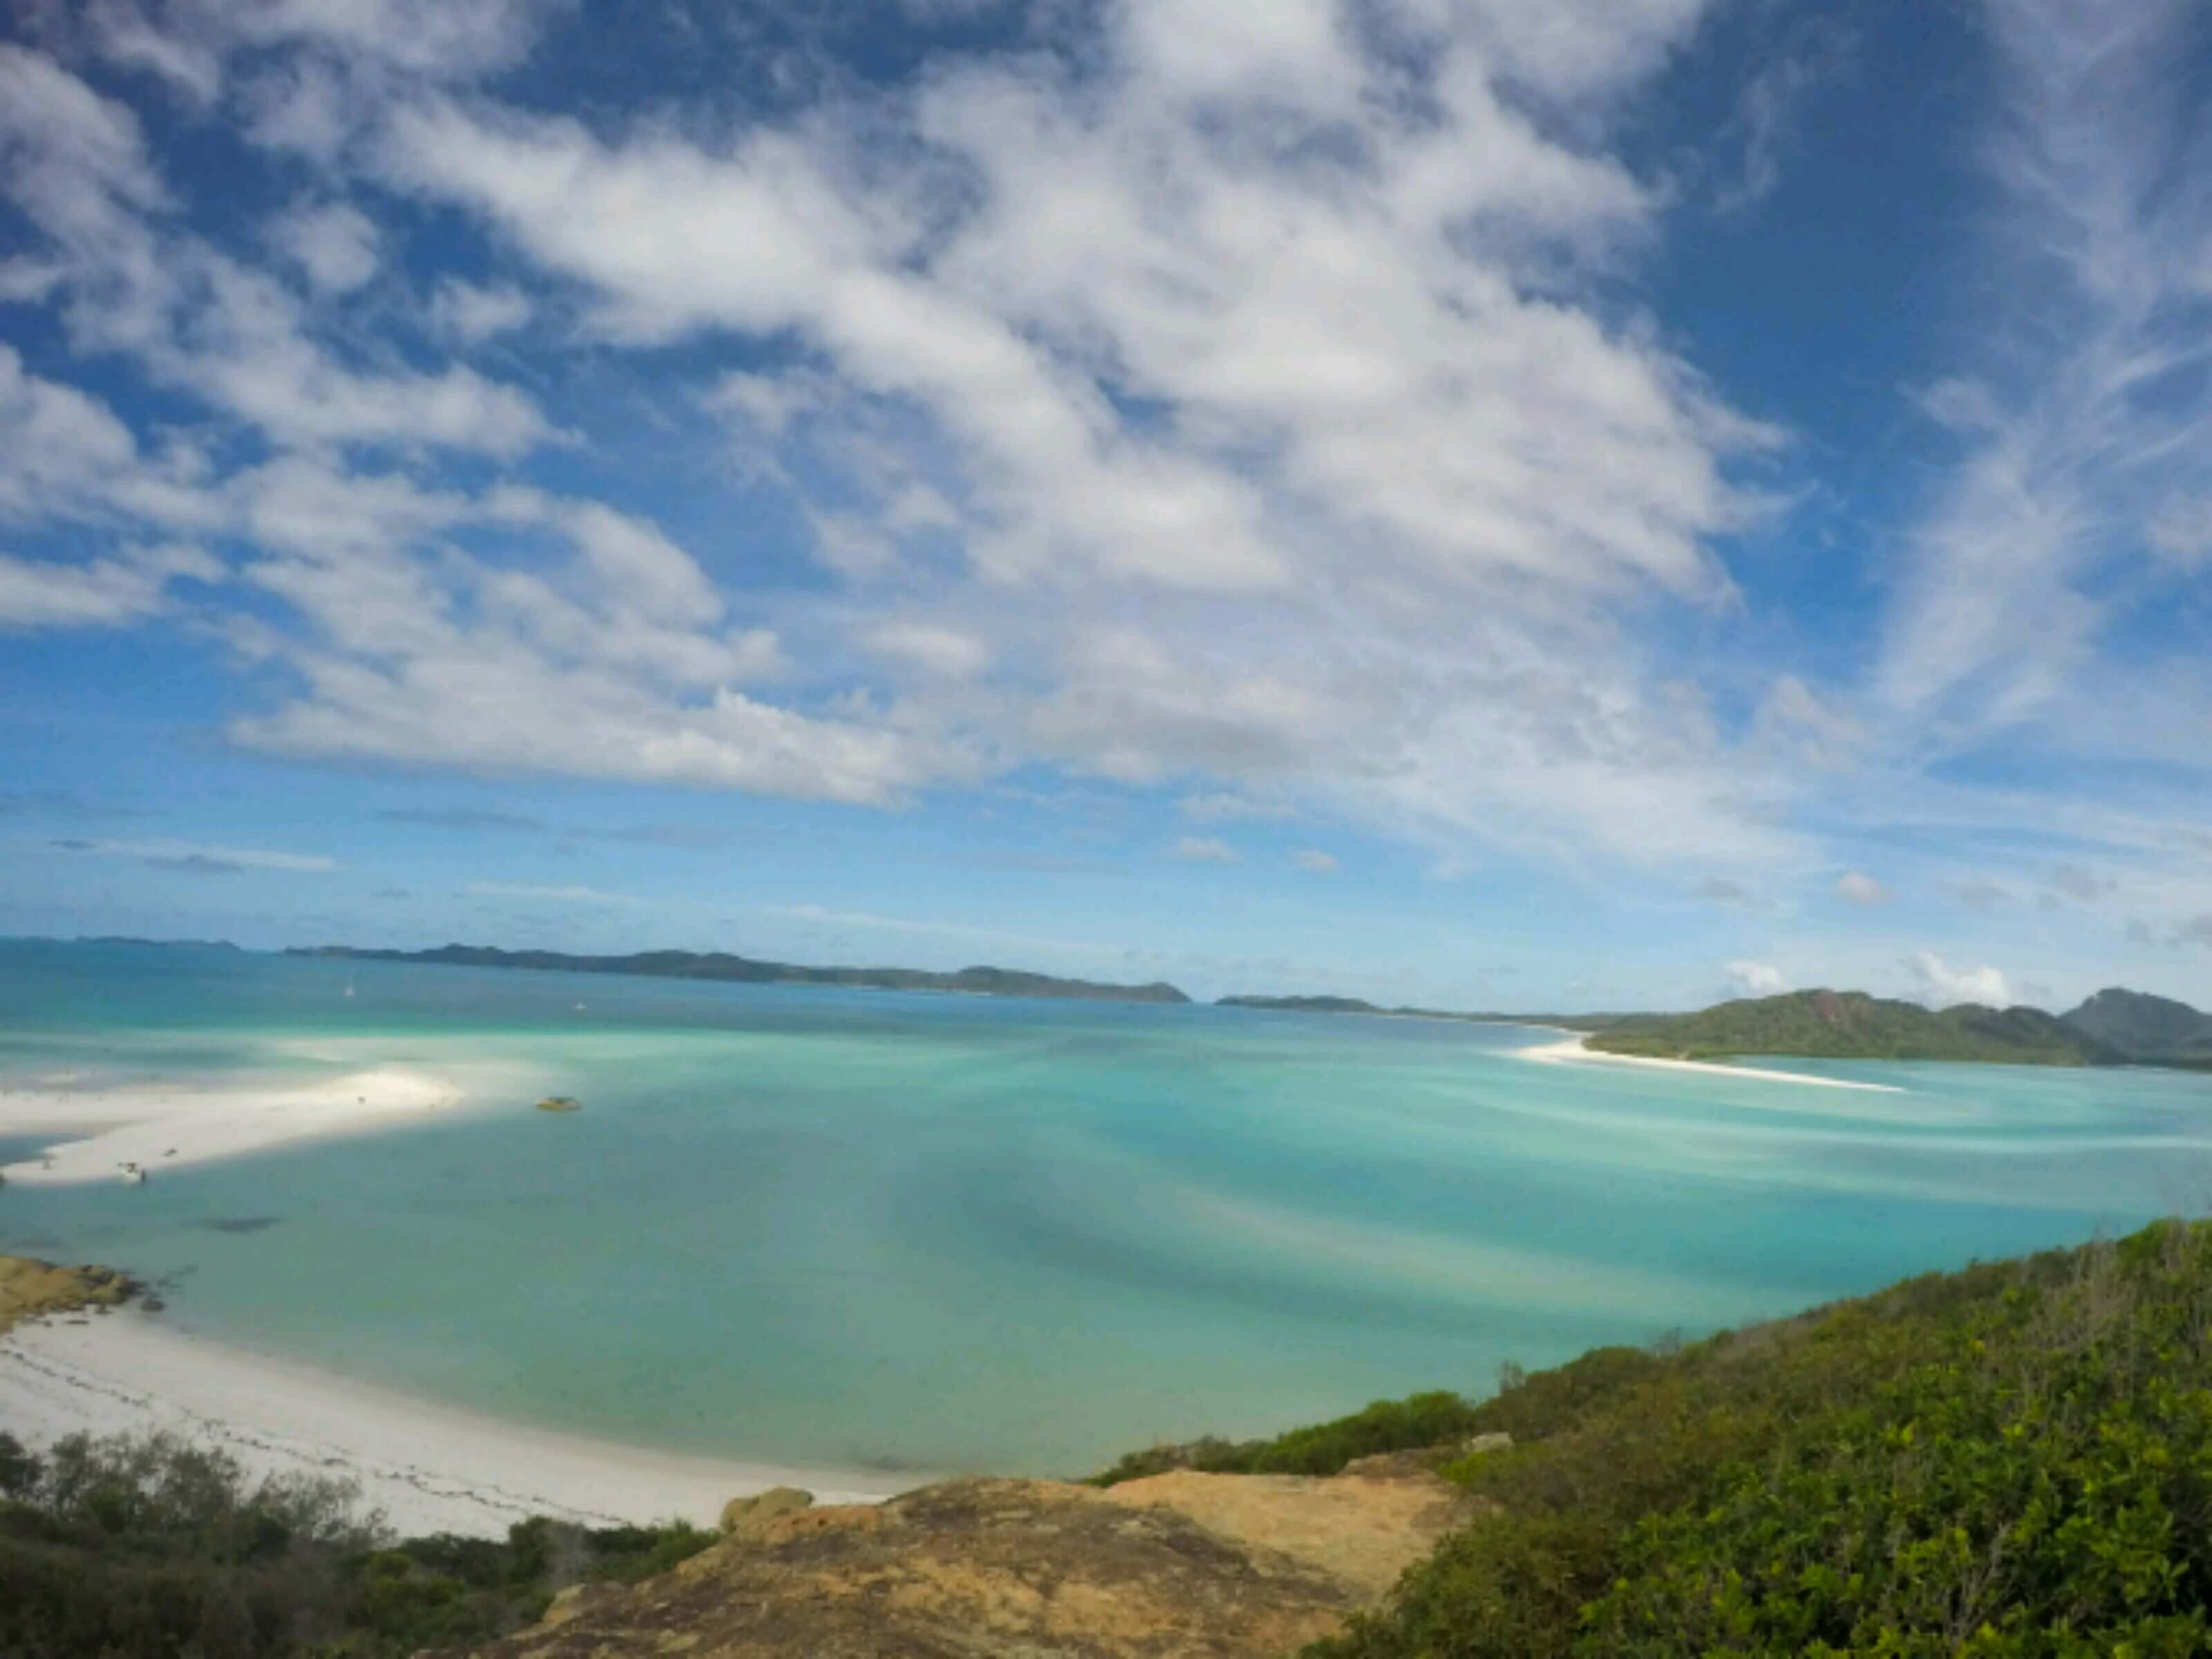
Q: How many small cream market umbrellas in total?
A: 0